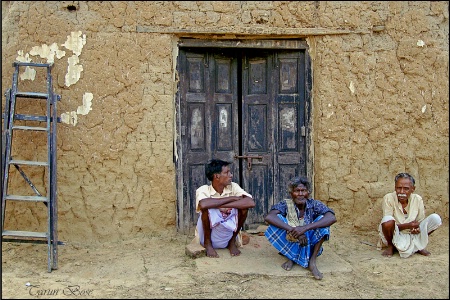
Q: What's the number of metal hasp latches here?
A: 1